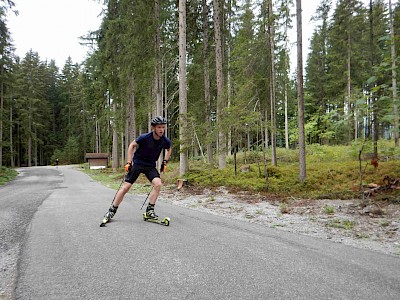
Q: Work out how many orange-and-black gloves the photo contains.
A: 2